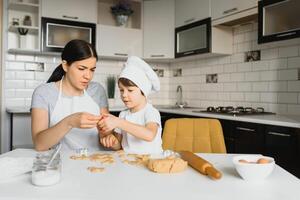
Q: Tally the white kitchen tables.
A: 1